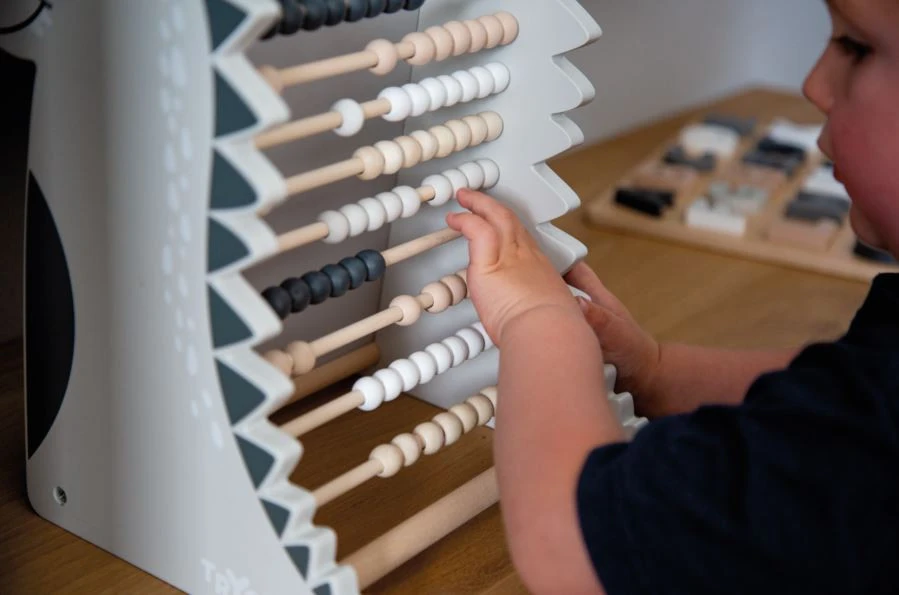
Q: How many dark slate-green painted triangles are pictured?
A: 10